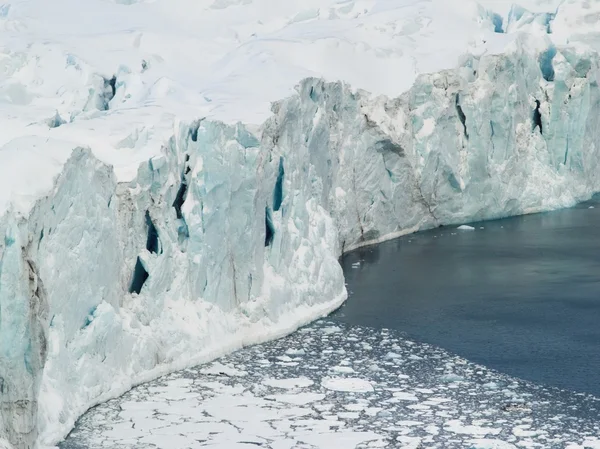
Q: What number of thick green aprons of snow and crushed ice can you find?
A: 0